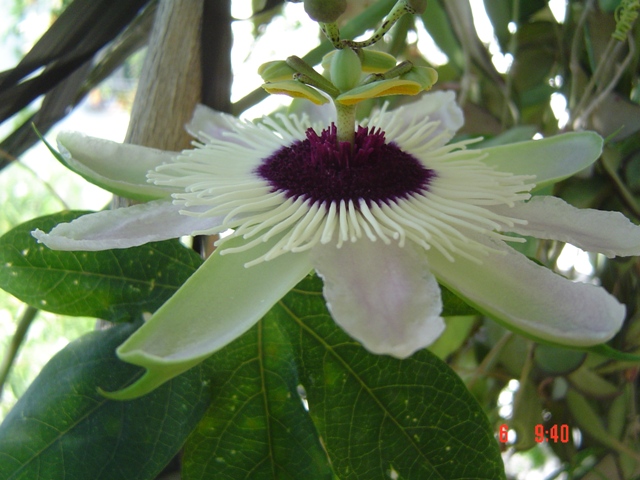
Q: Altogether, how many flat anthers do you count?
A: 5